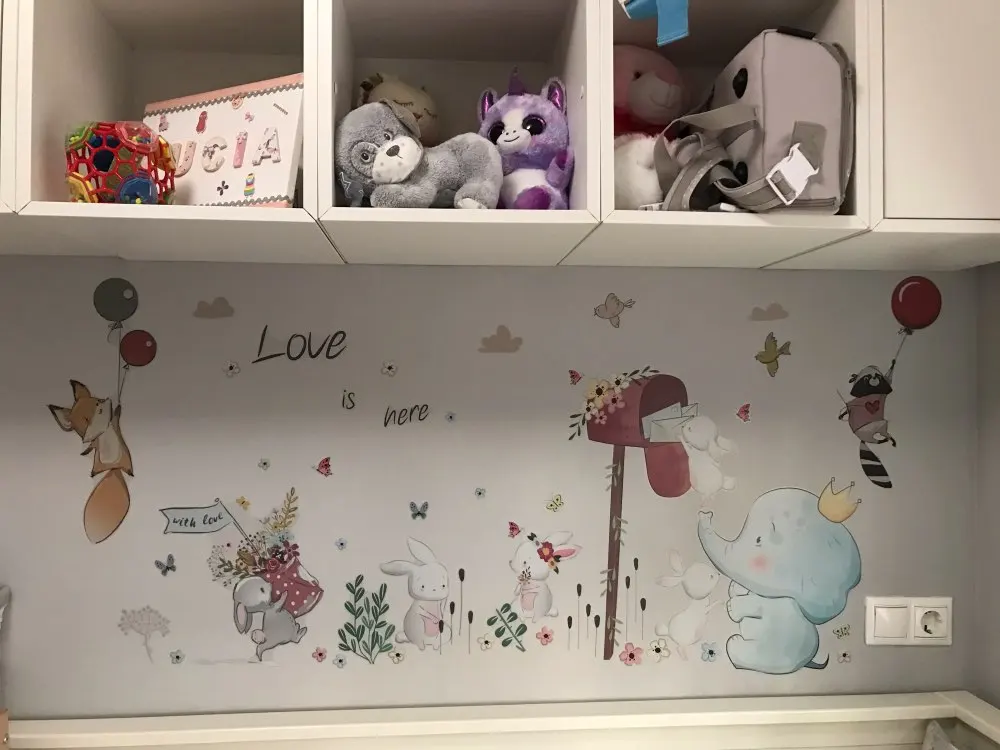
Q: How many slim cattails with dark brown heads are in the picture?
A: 11